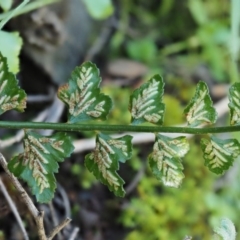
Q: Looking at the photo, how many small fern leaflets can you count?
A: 9